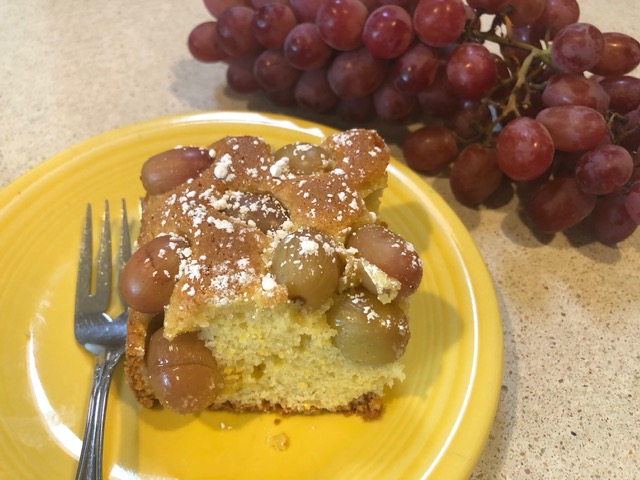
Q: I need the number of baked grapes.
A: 8